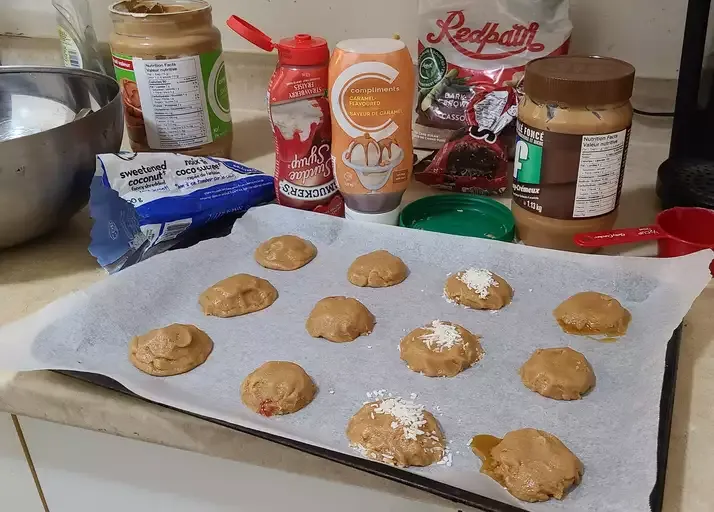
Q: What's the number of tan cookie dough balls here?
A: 12